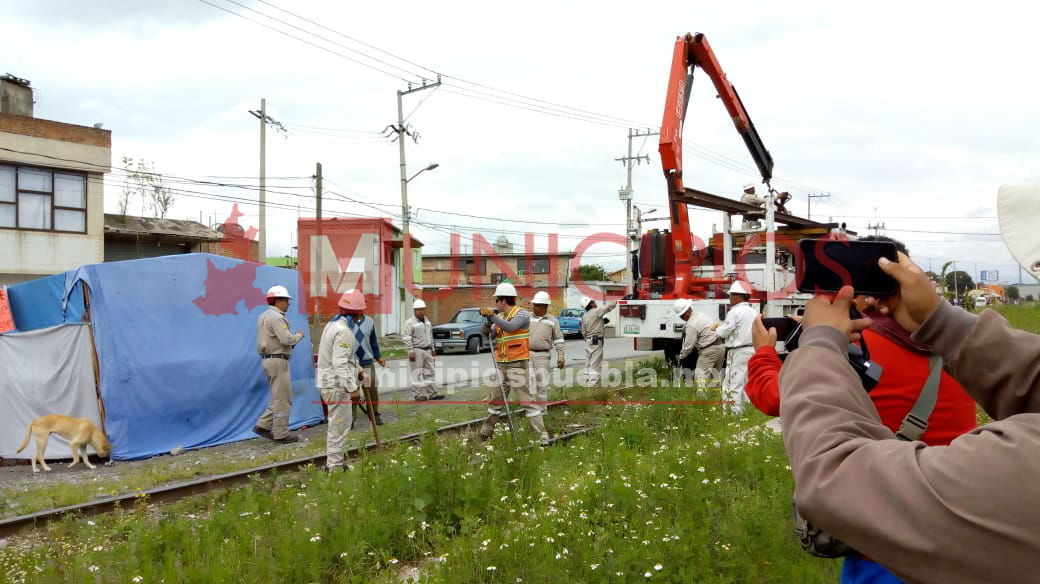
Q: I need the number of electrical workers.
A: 9